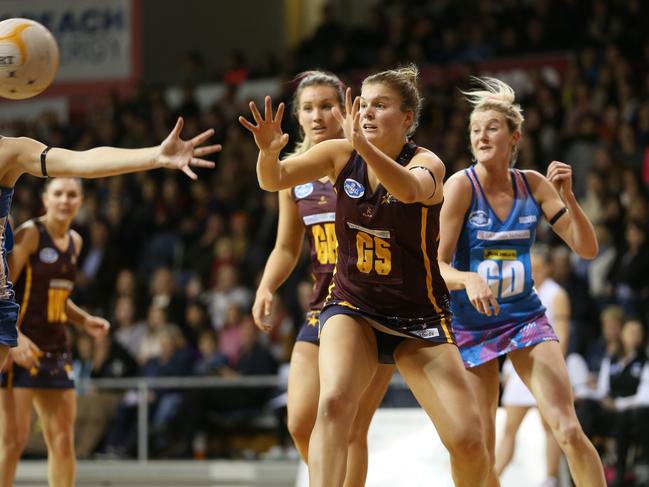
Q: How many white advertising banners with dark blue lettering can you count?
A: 1